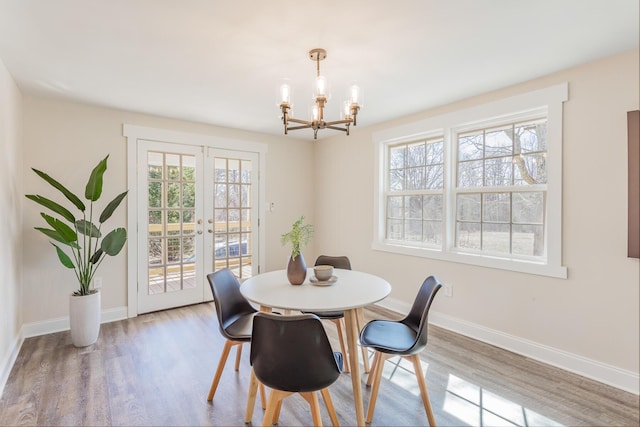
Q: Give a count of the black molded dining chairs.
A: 4